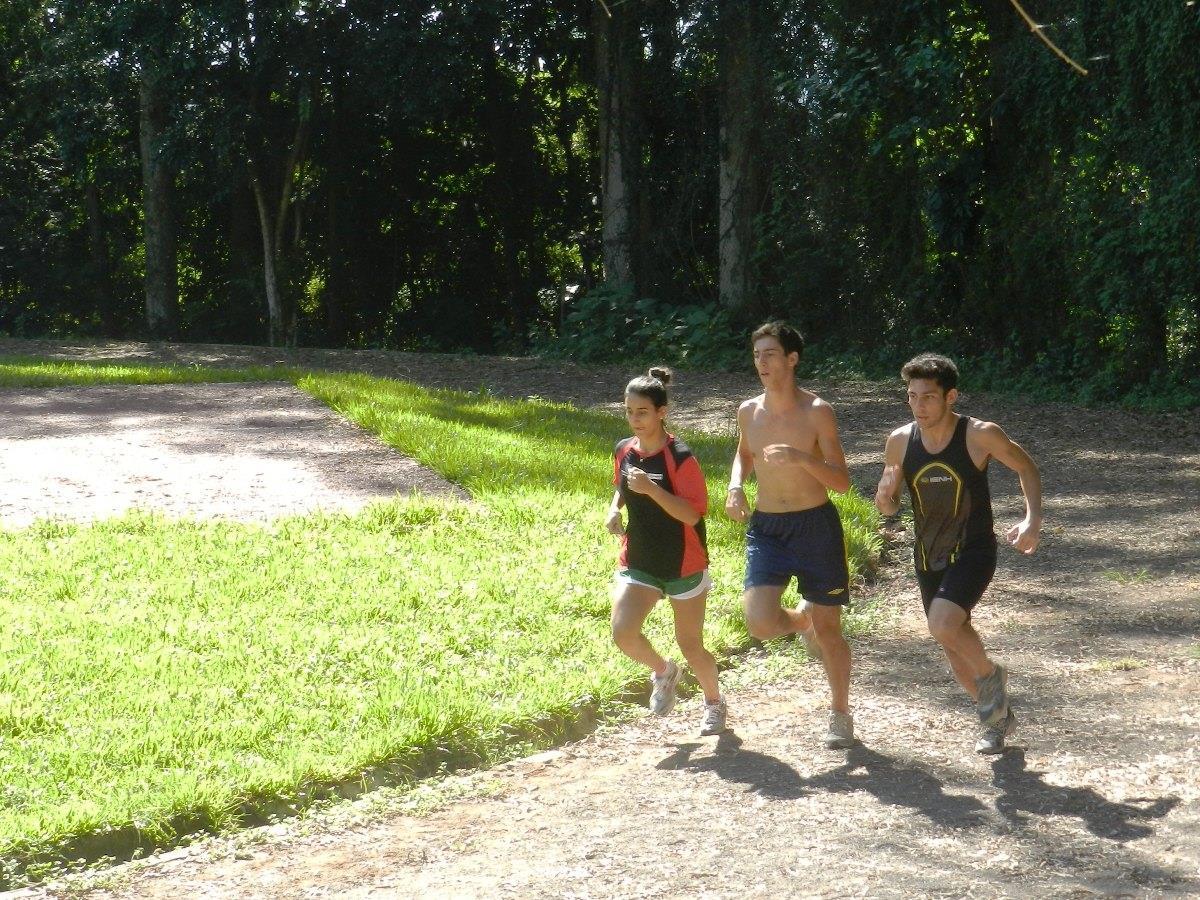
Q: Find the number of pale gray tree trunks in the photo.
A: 4